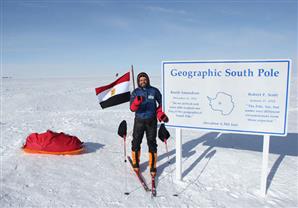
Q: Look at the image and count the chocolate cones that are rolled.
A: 0